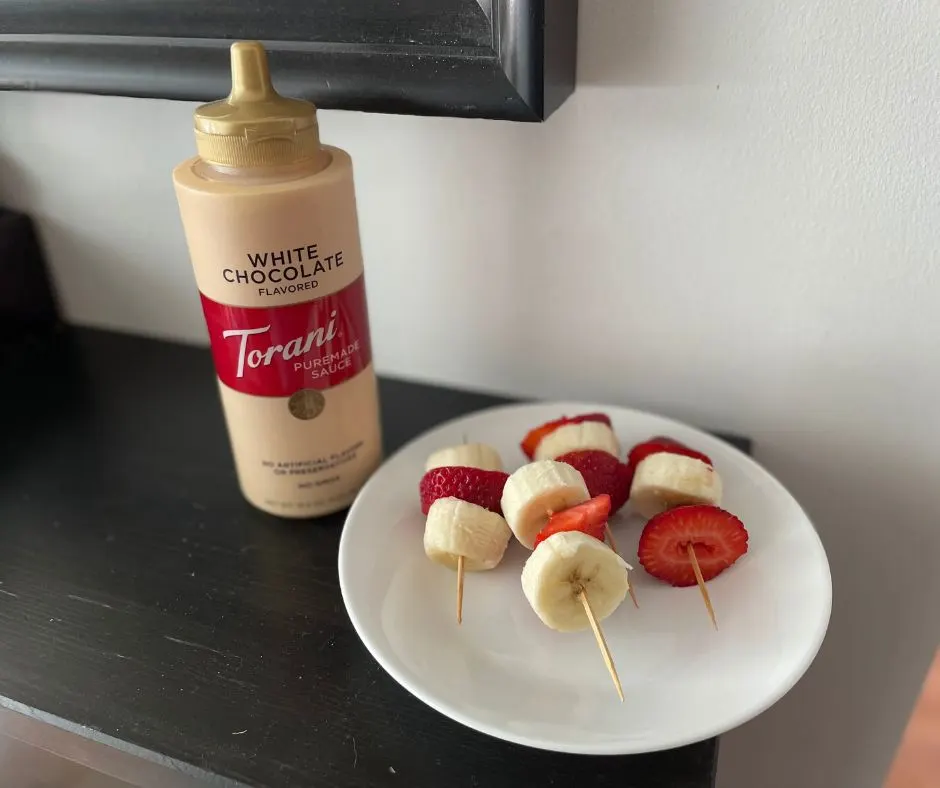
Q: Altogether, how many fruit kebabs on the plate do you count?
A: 4